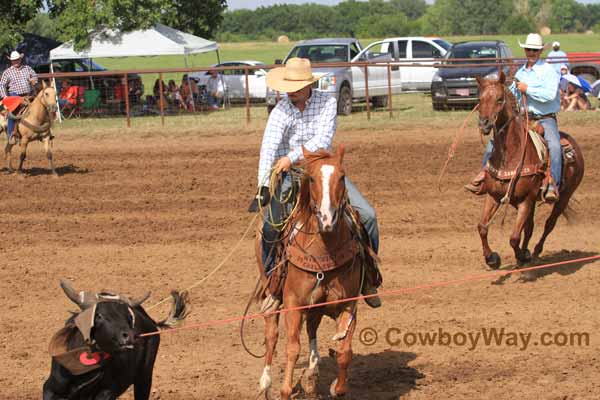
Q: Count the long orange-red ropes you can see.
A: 1